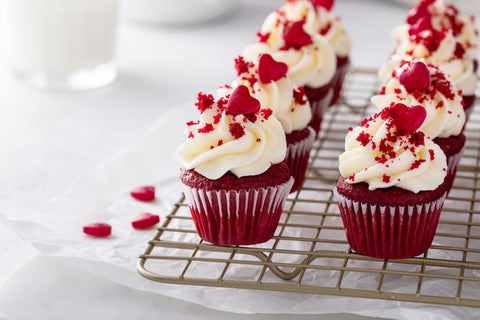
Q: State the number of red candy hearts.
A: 11